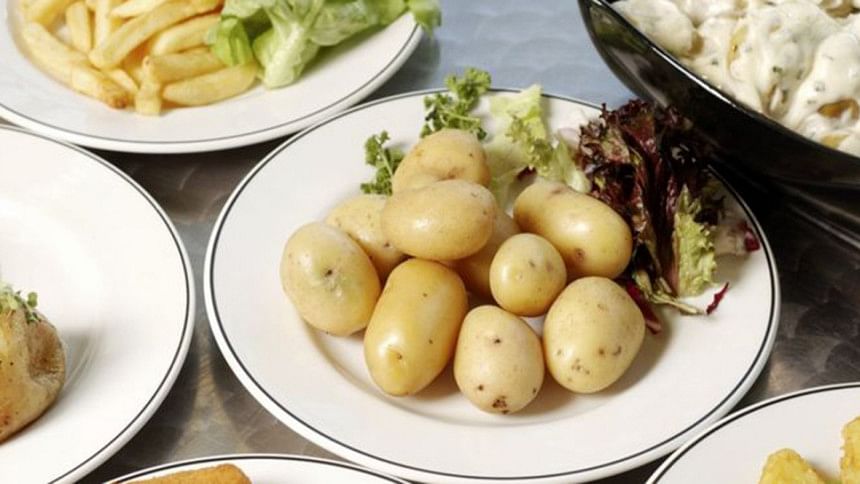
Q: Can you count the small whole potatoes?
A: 10